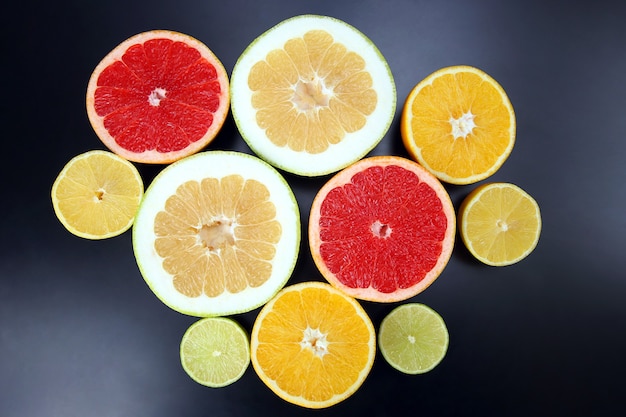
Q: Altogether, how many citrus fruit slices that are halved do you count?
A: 10